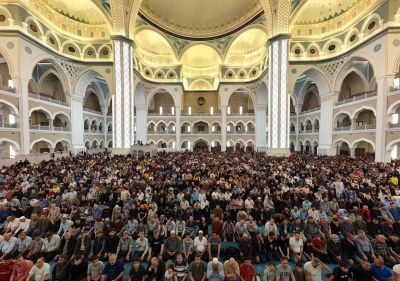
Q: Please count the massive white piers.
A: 2